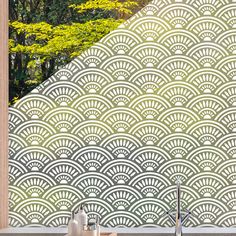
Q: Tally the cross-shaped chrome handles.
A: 2